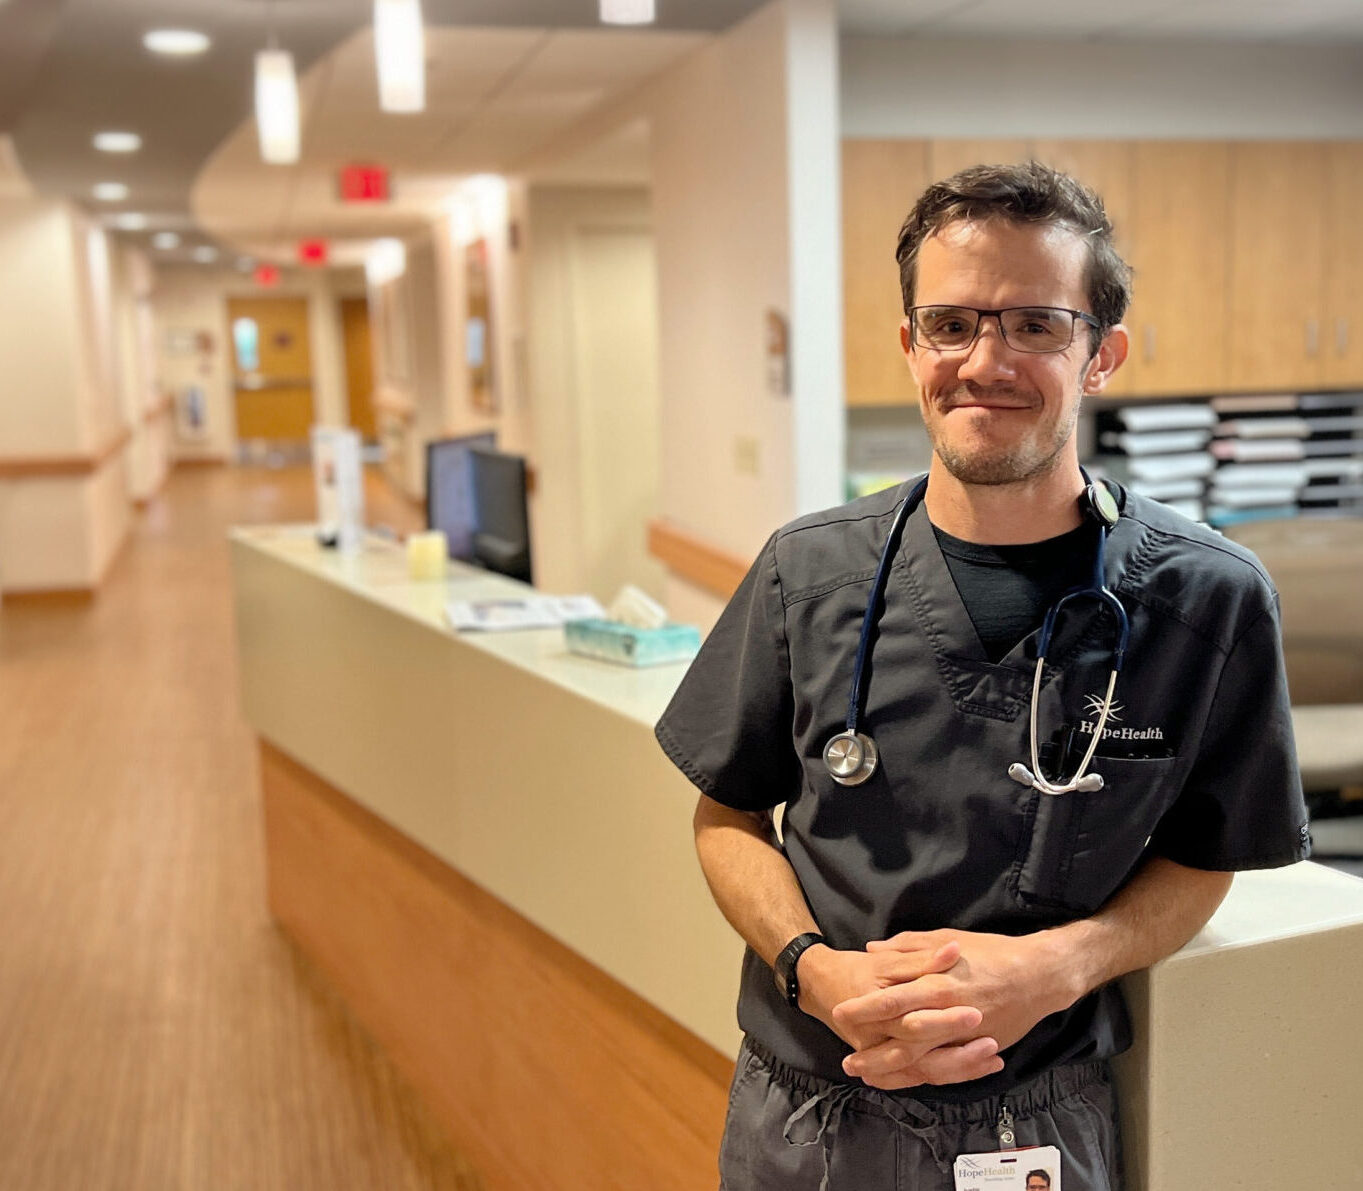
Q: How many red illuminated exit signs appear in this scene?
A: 3